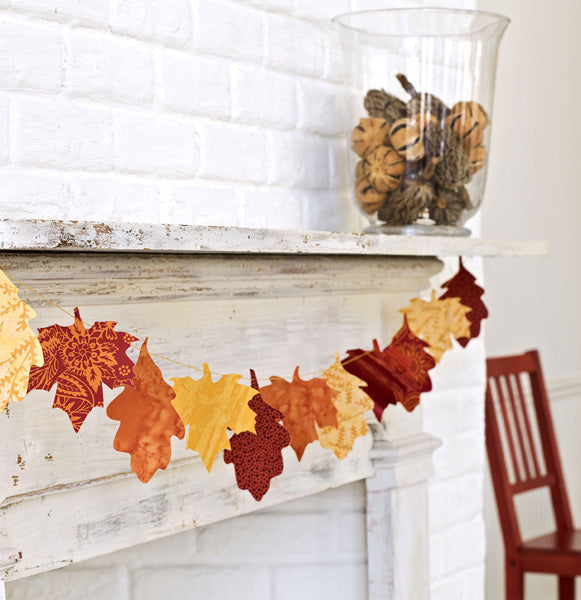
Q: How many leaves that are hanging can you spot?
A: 11